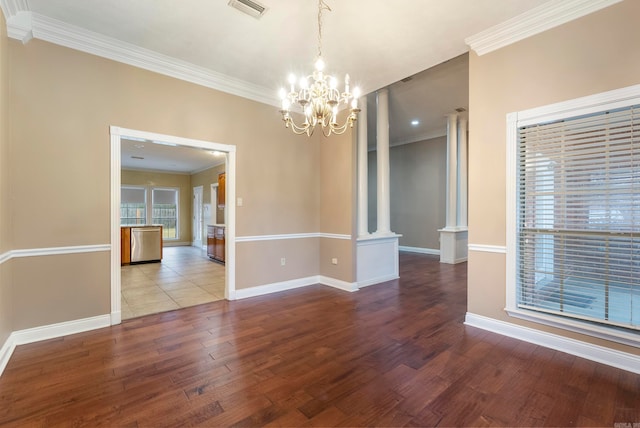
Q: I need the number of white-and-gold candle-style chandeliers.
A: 1